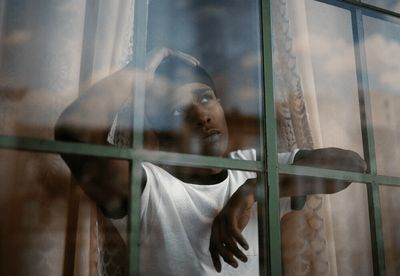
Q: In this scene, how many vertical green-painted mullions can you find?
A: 3